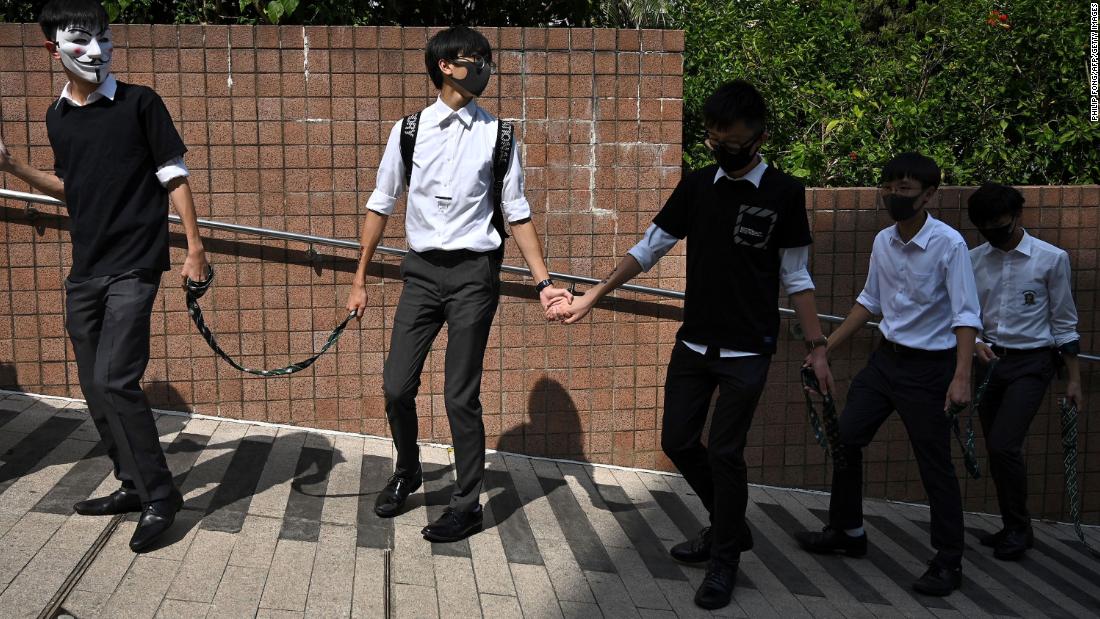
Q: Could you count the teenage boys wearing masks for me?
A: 5